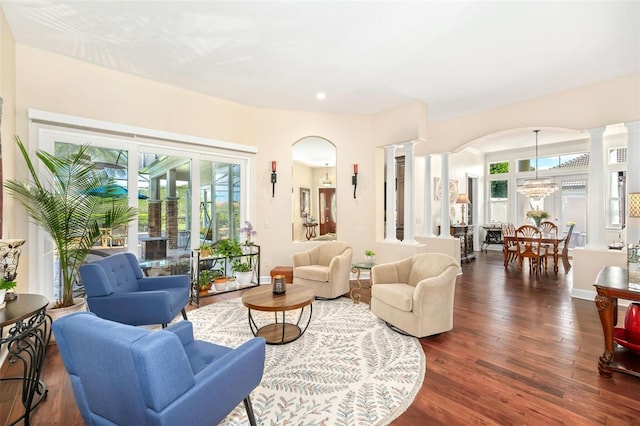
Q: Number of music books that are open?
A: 0